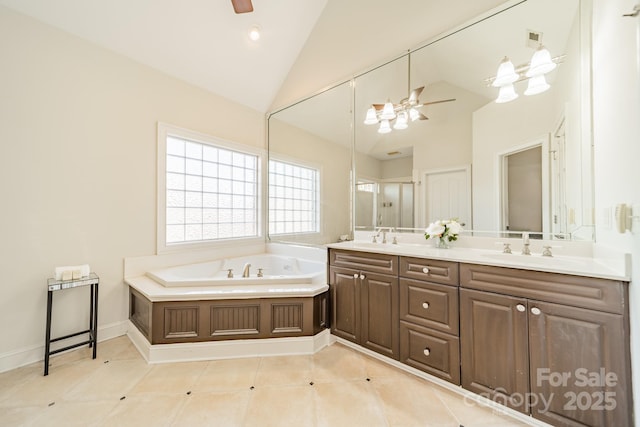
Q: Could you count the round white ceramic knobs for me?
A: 7